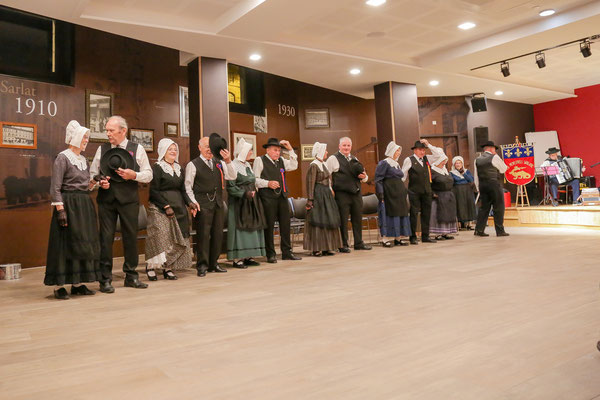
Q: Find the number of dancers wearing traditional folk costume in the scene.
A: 13